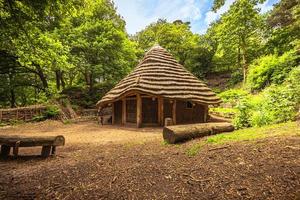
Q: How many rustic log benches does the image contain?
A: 2